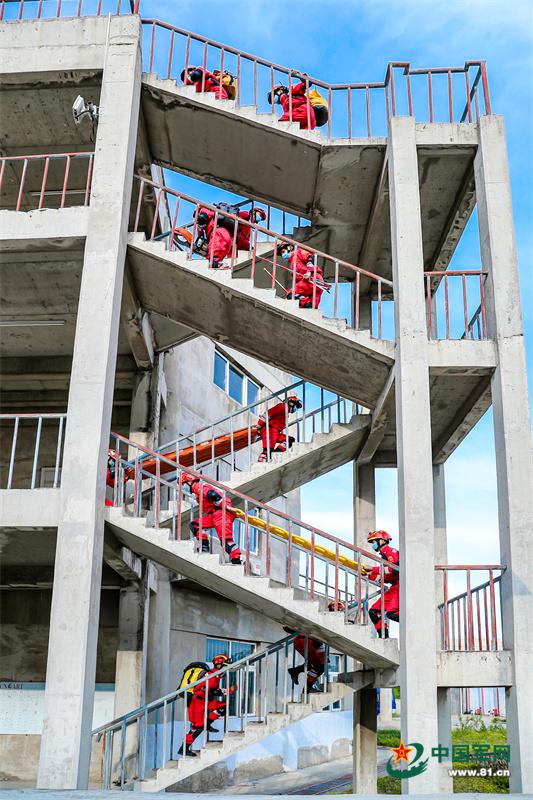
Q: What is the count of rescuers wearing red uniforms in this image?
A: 11